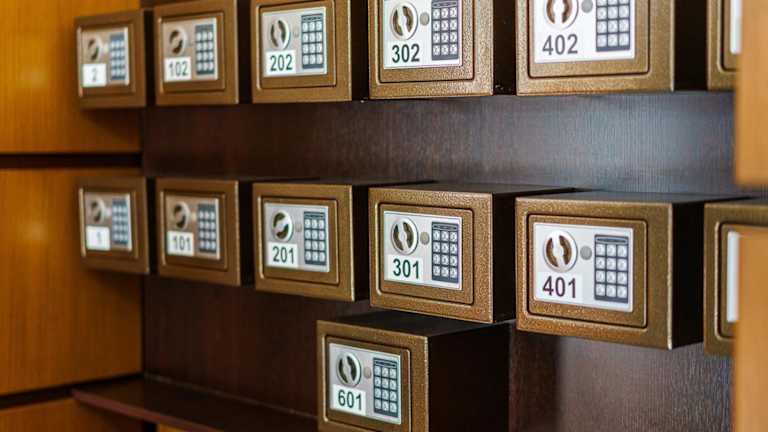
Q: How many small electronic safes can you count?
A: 13